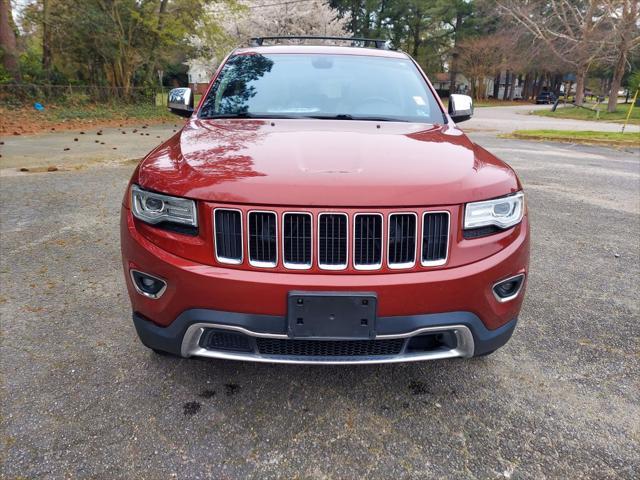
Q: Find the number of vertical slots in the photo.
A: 7